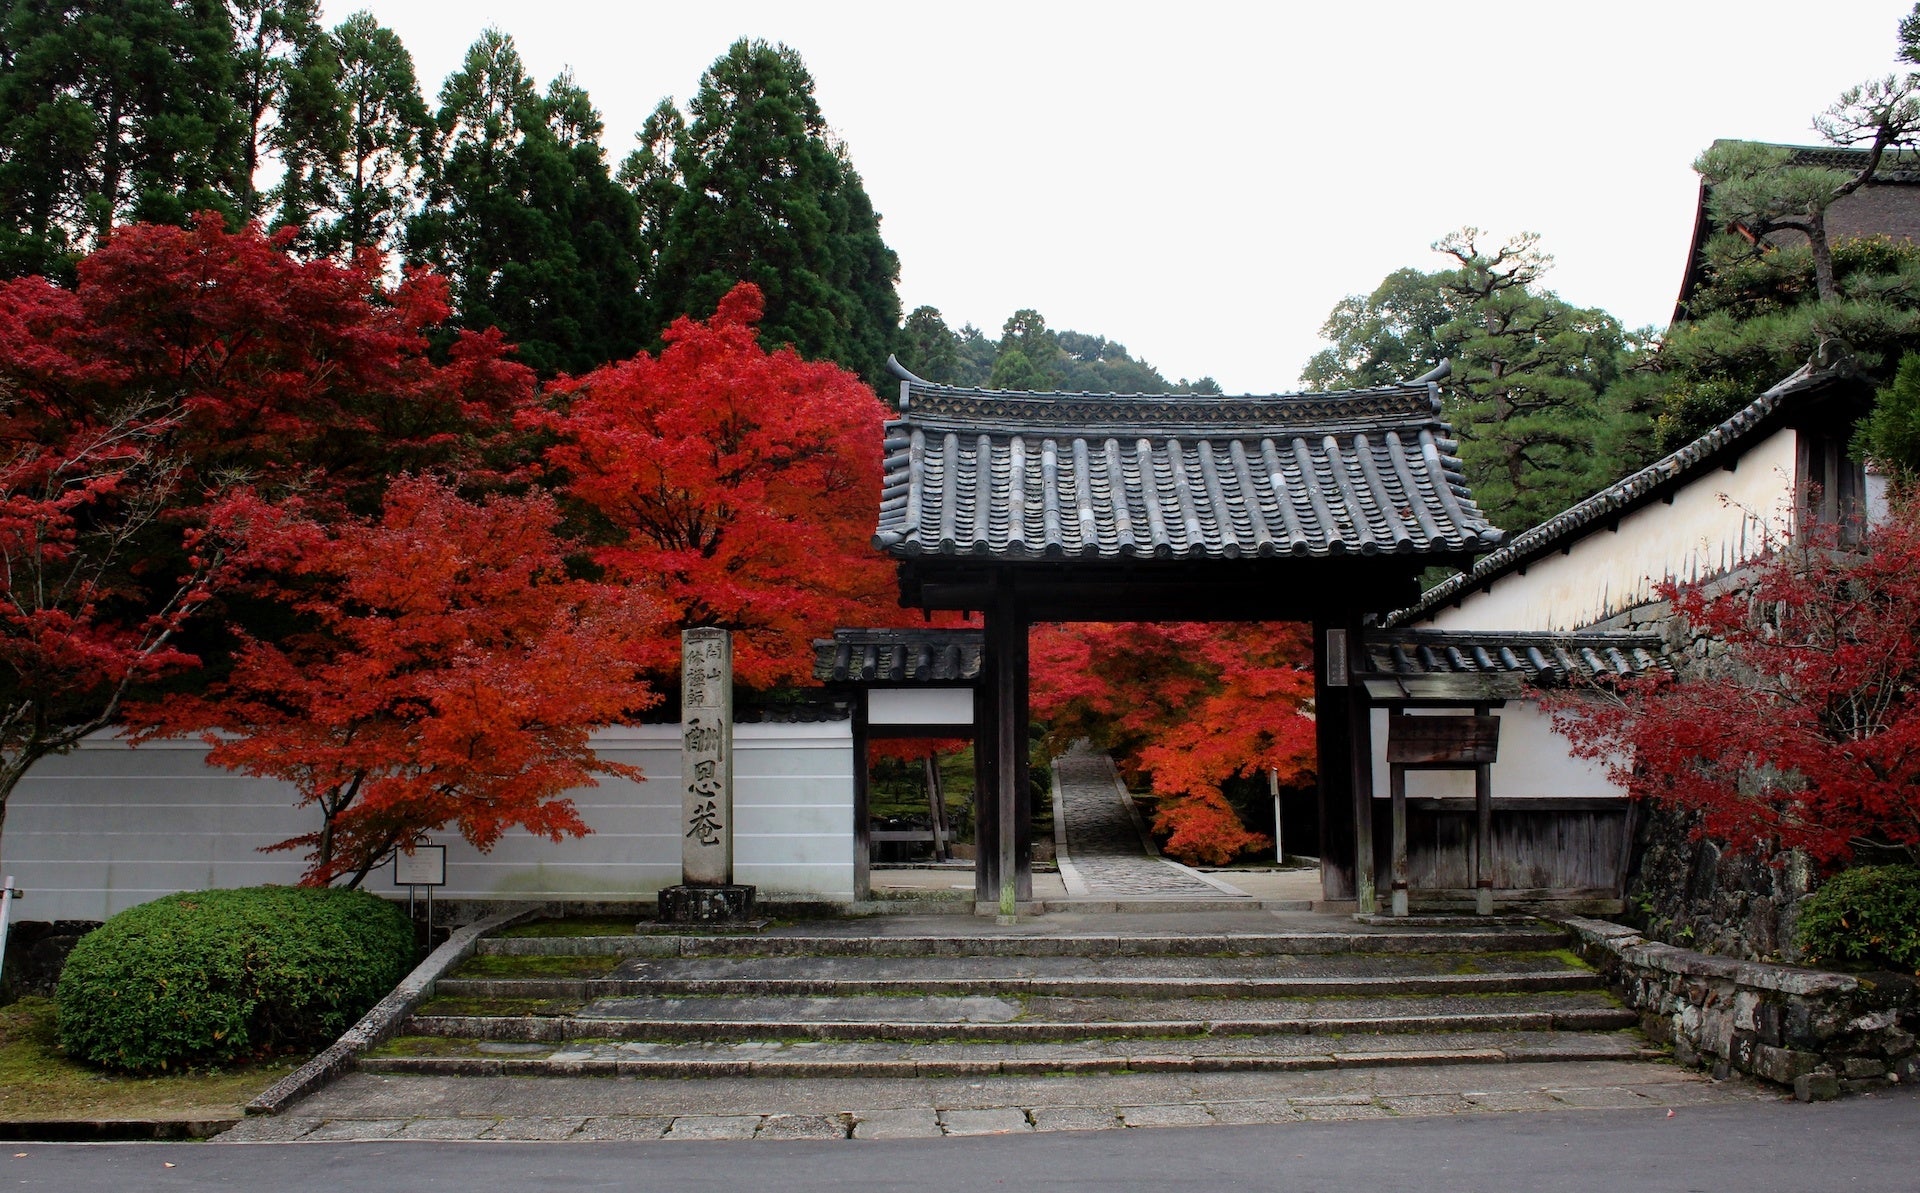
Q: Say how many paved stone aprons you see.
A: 1